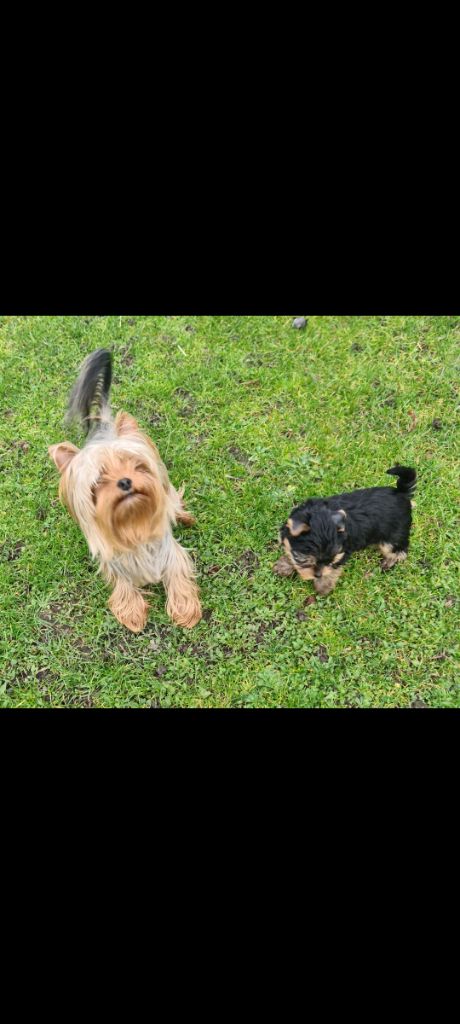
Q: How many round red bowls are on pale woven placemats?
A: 0